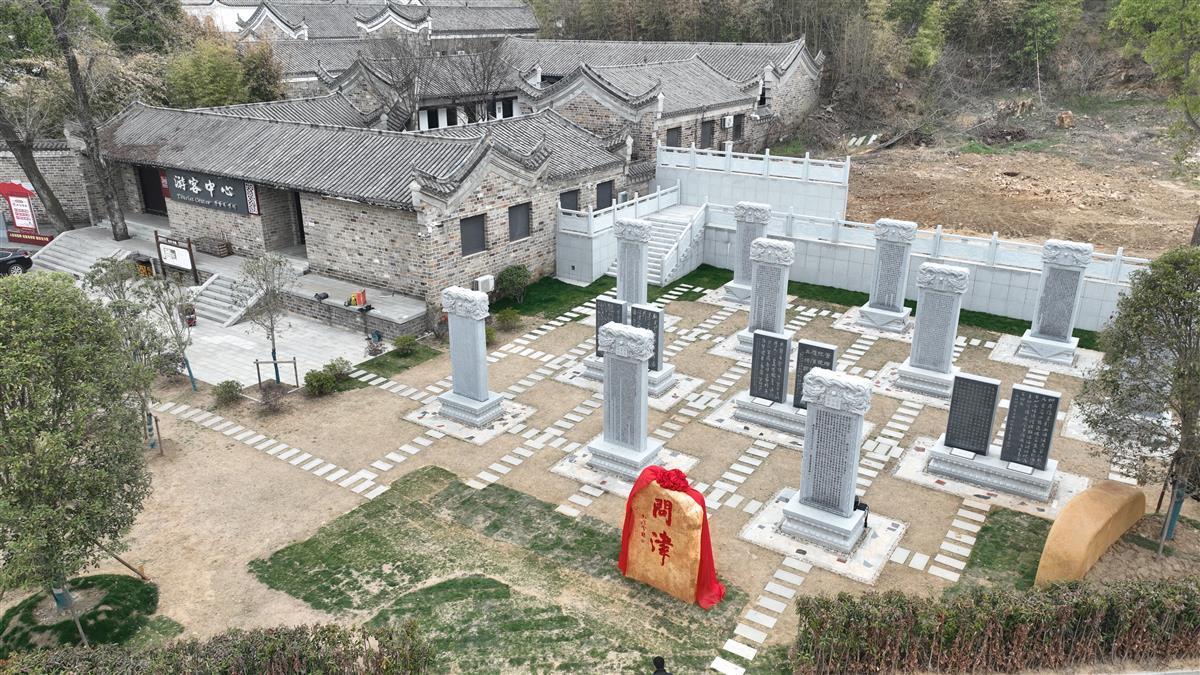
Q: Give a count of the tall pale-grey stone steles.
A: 9